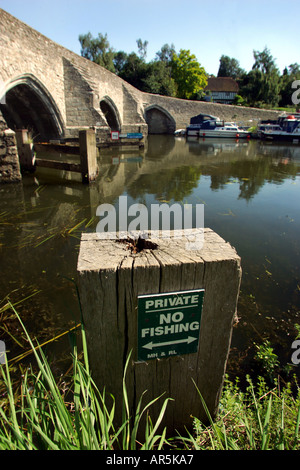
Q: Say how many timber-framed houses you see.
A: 1